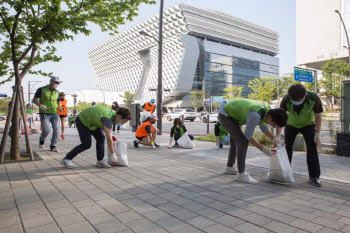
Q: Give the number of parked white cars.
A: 2